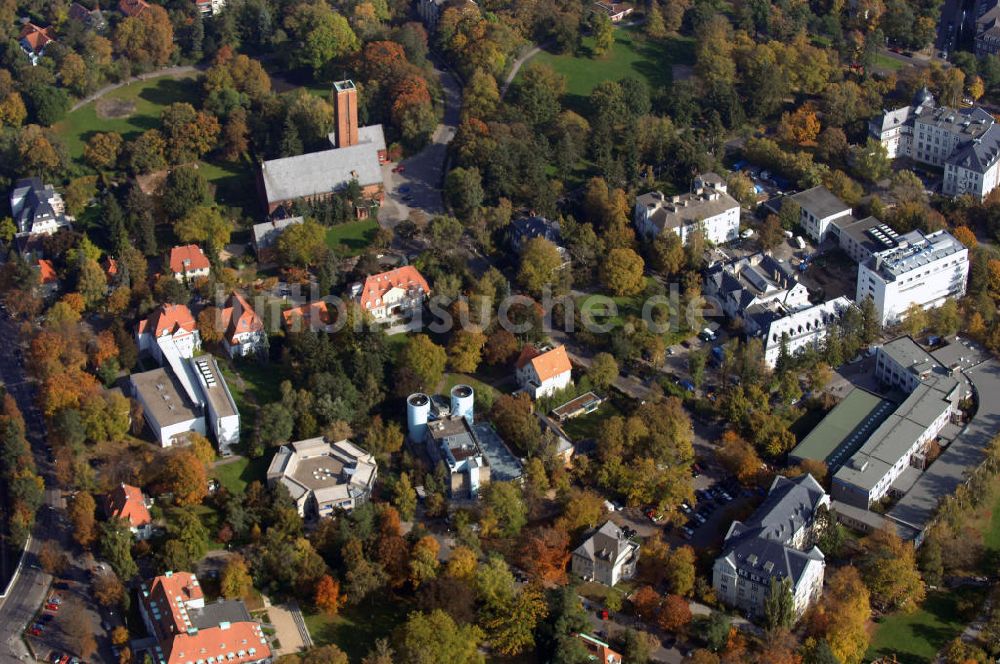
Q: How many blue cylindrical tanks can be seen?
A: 2